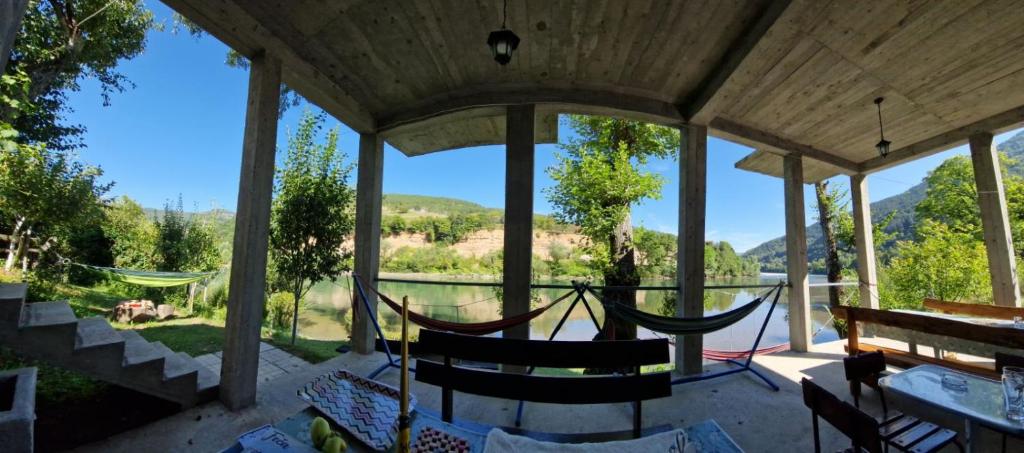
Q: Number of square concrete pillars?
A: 7